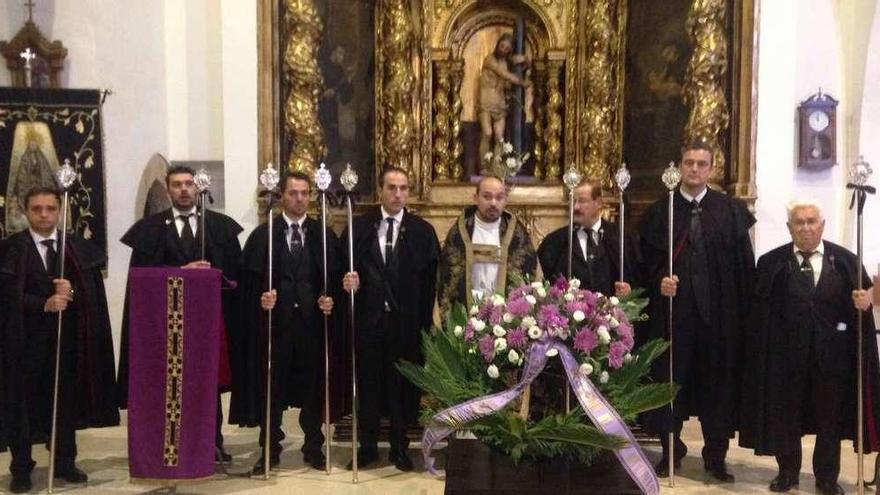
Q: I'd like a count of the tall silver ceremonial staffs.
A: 9